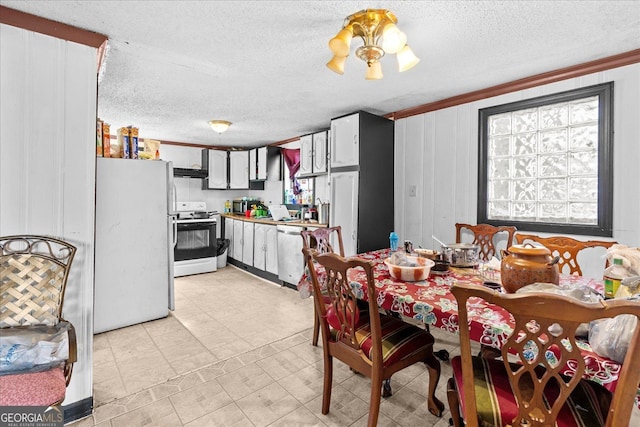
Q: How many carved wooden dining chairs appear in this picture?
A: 5